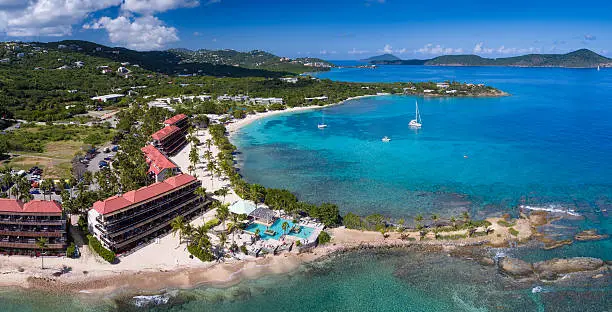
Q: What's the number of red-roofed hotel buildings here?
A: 5